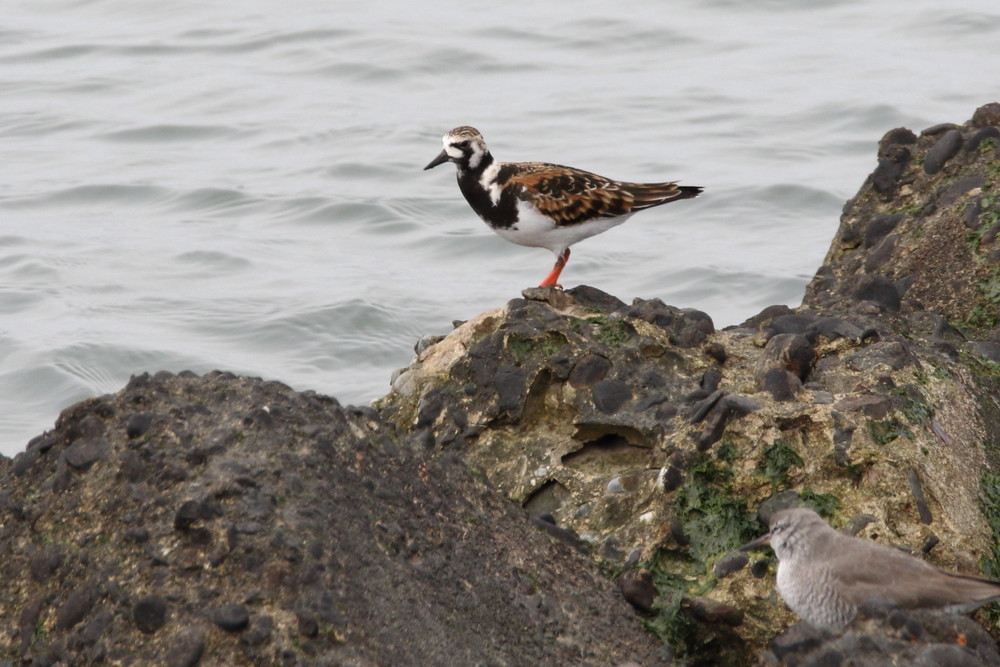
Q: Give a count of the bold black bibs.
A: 1